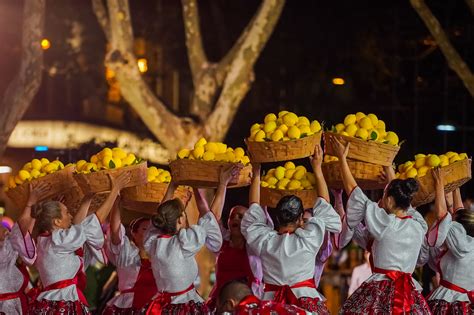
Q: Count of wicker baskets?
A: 9